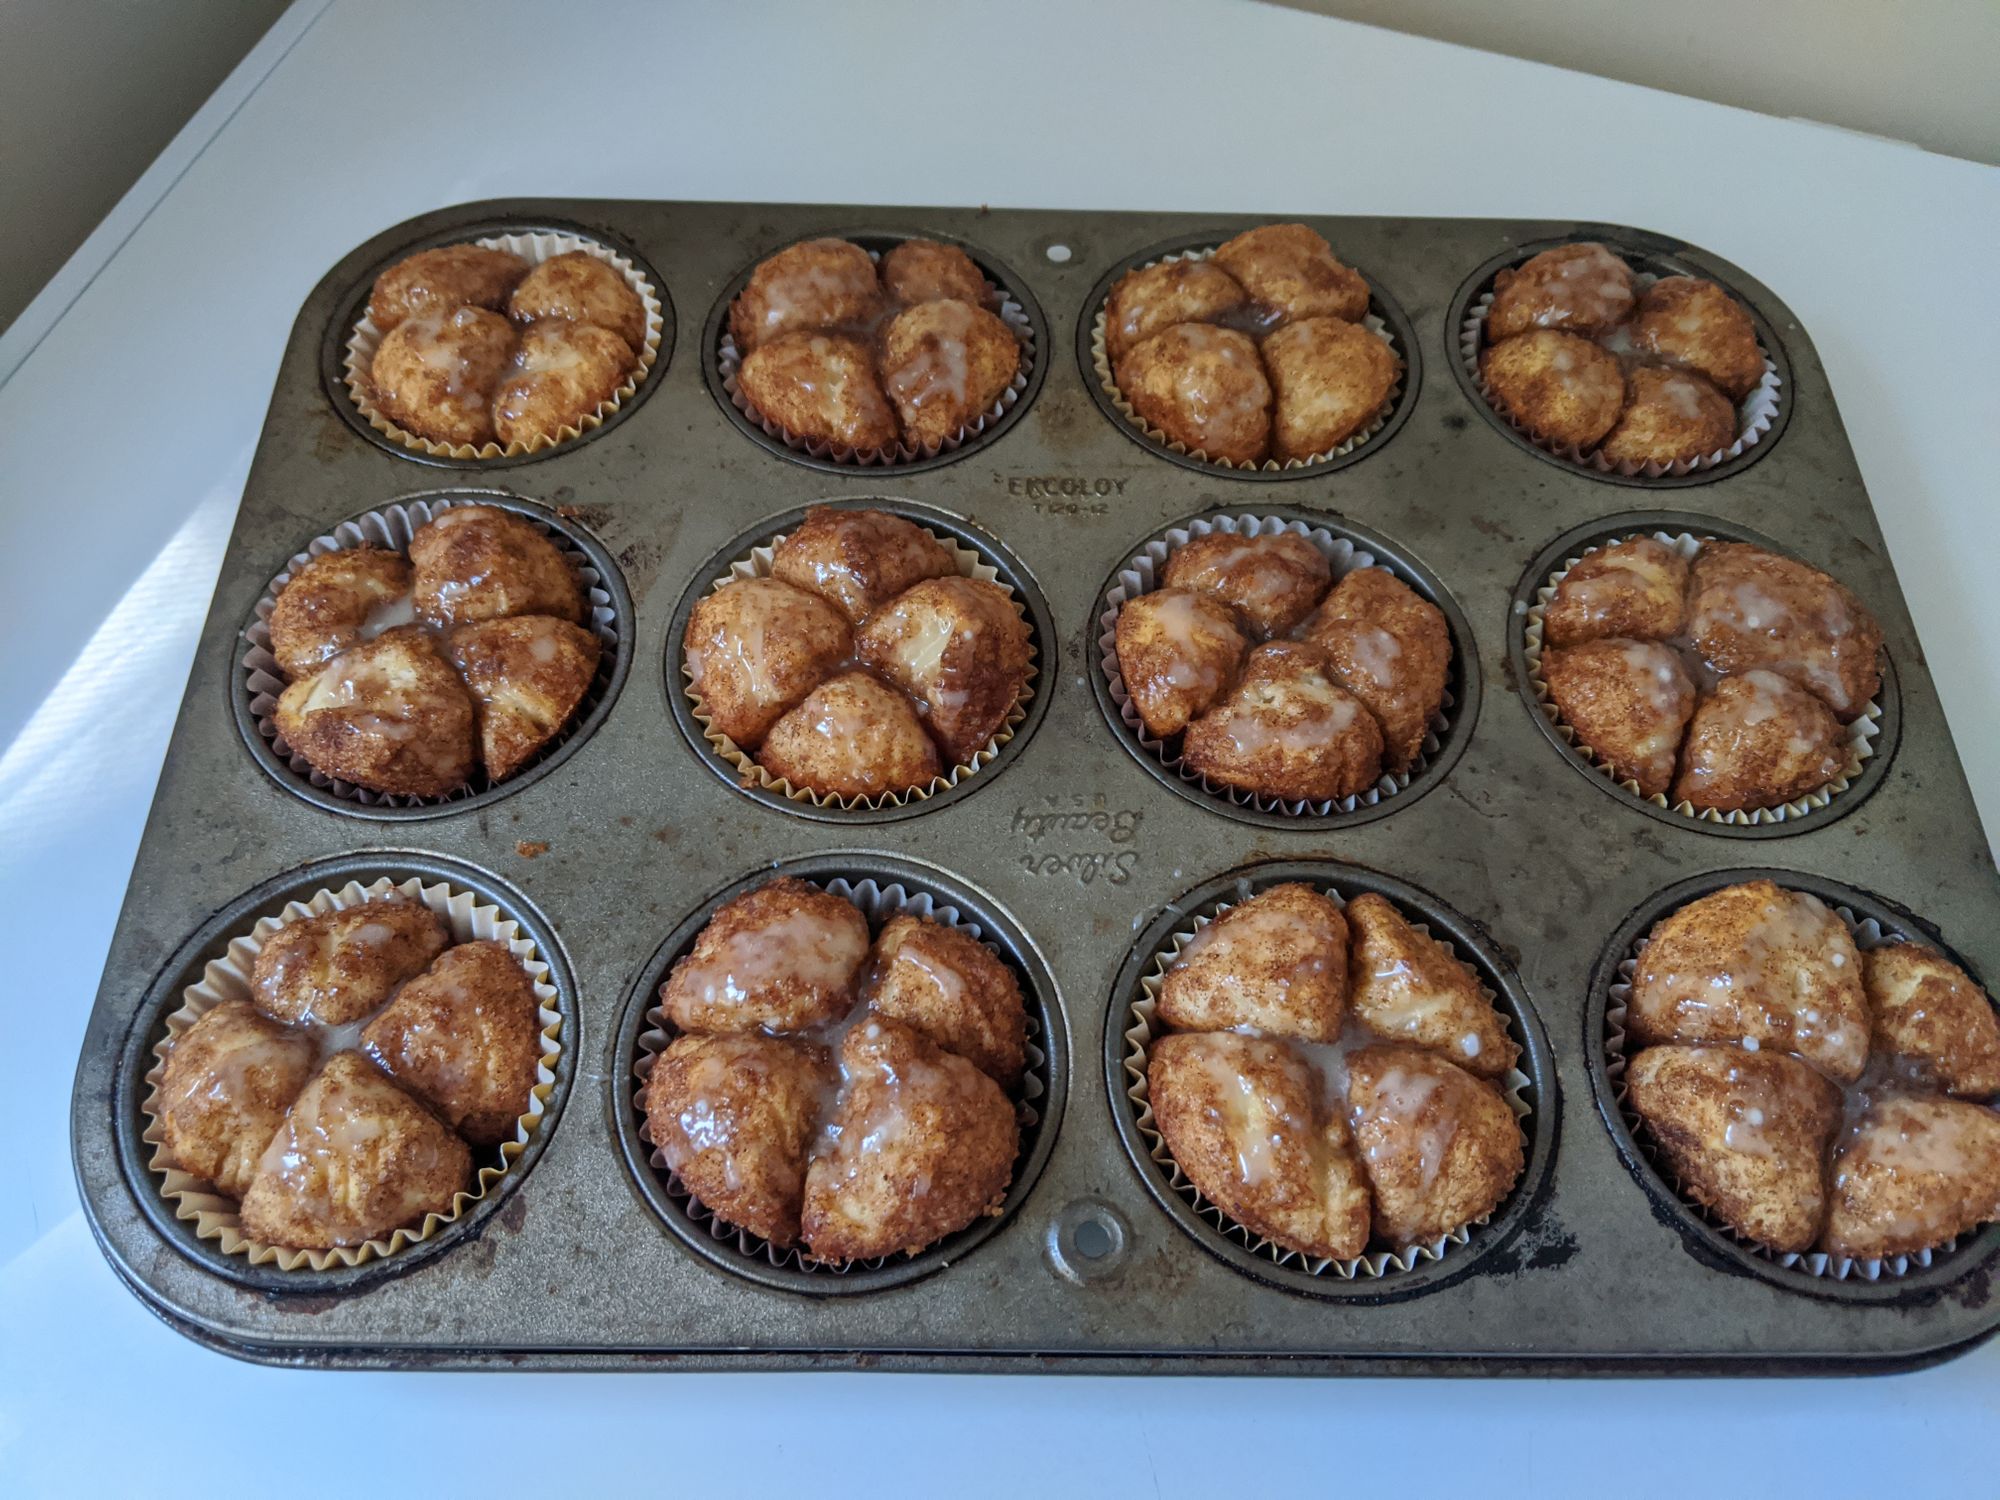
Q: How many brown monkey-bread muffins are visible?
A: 12